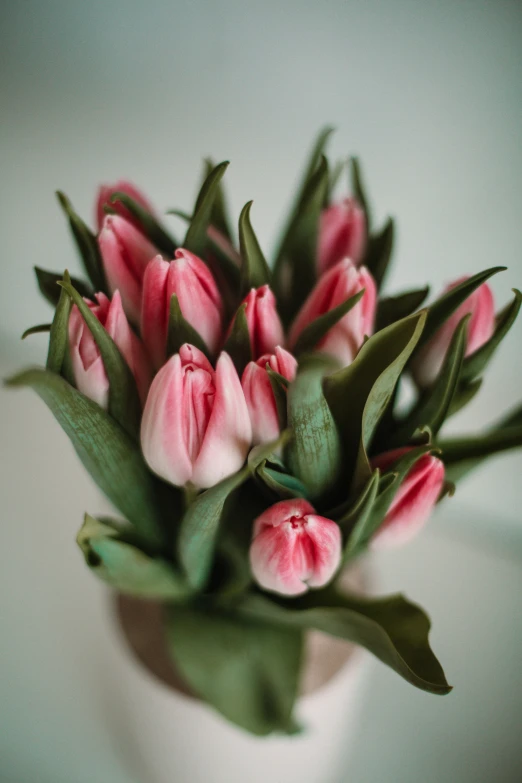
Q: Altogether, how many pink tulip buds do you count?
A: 12